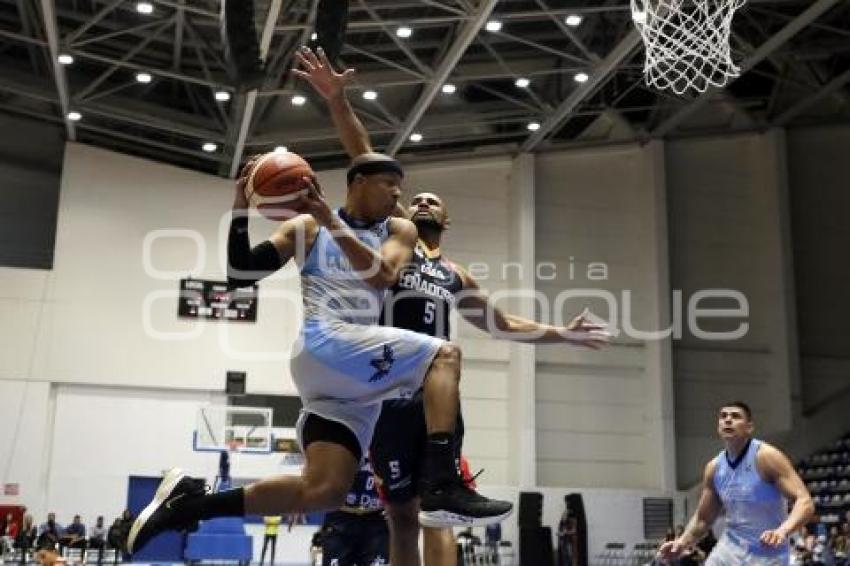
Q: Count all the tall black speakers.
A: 2